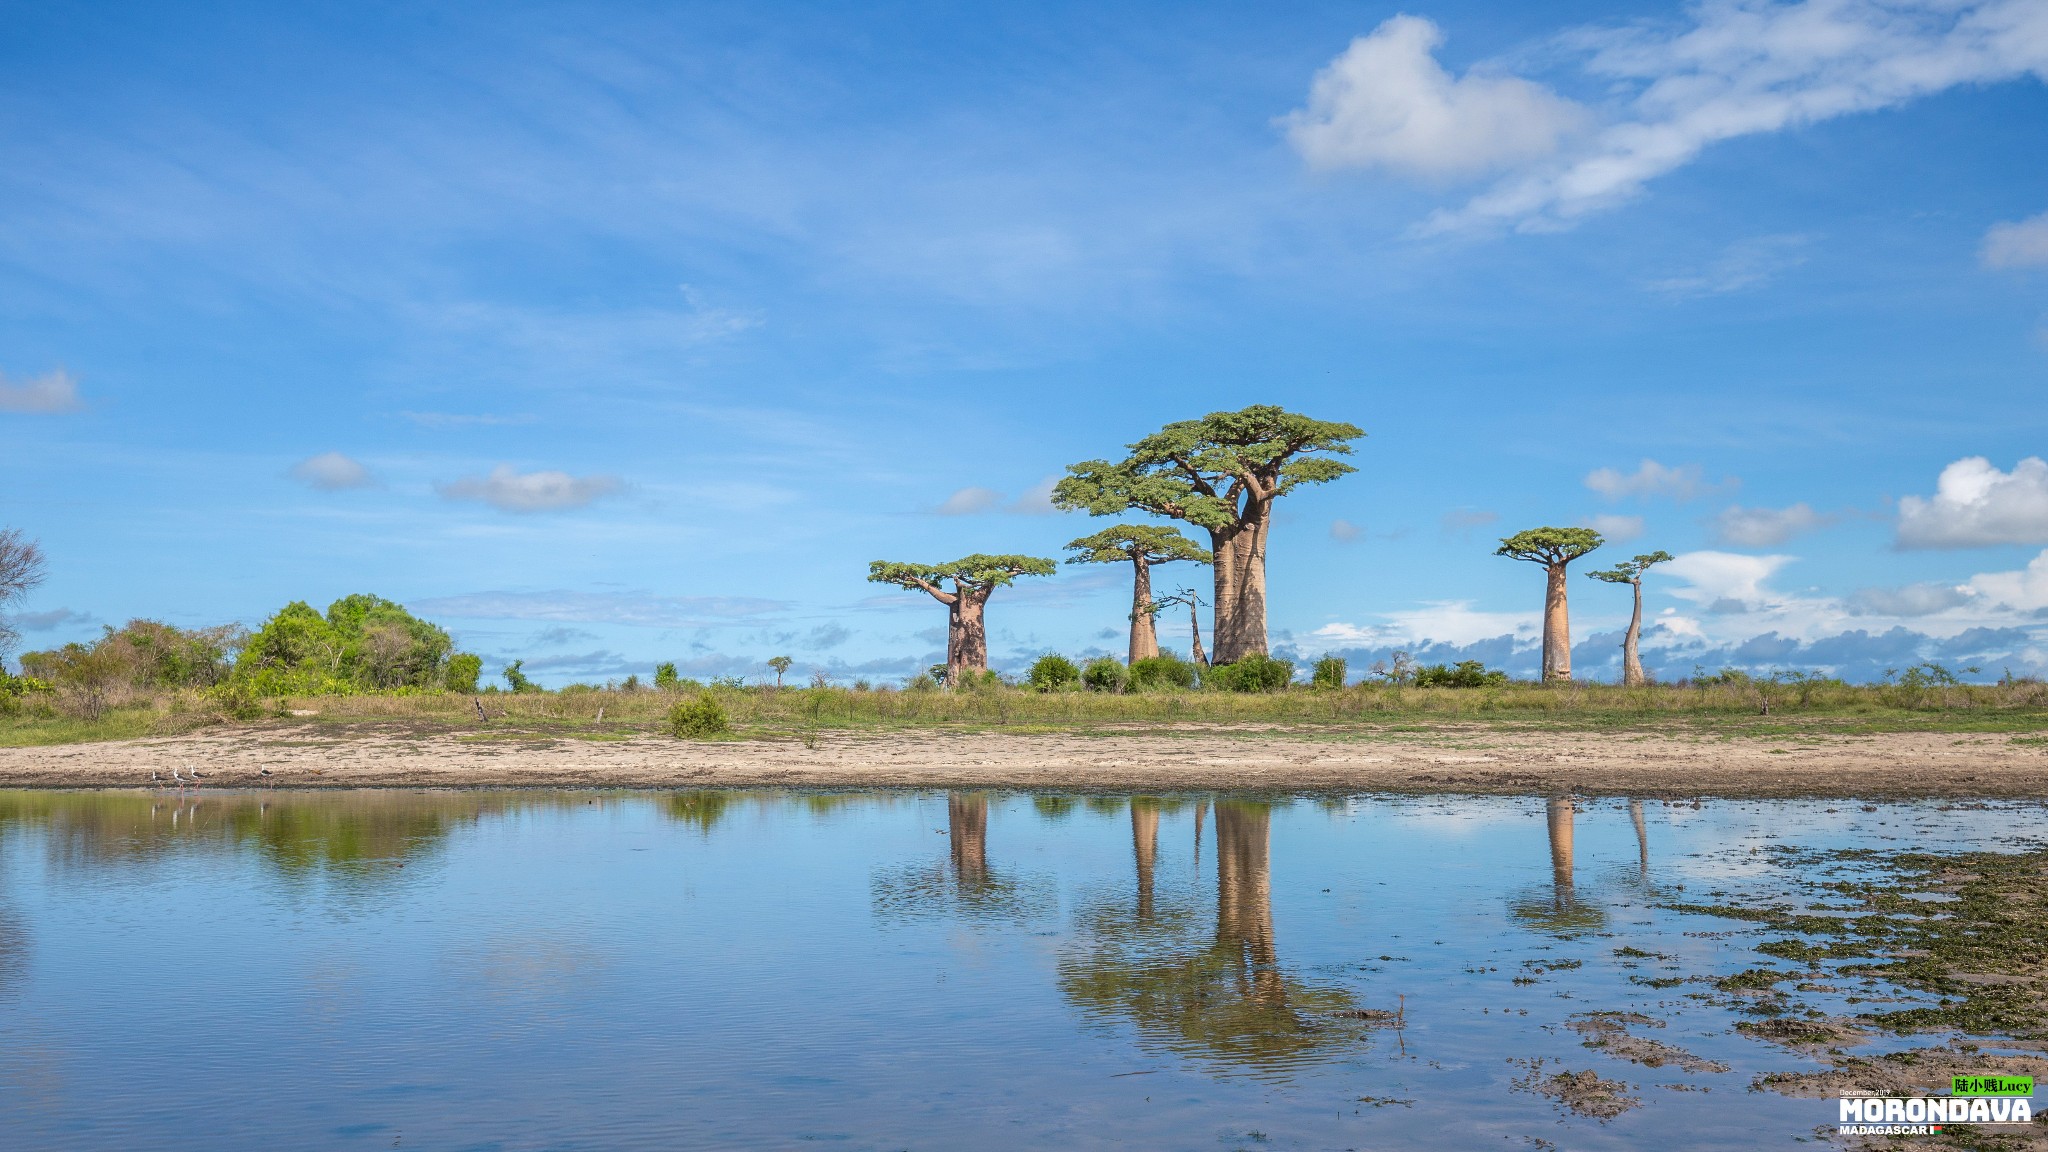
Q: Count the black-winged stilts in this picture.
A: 4